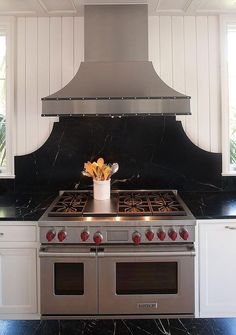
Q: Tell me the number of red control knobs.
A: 9